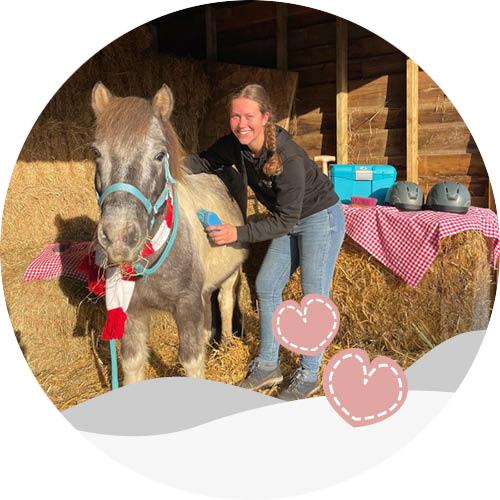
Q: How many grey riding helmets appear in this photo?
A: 2